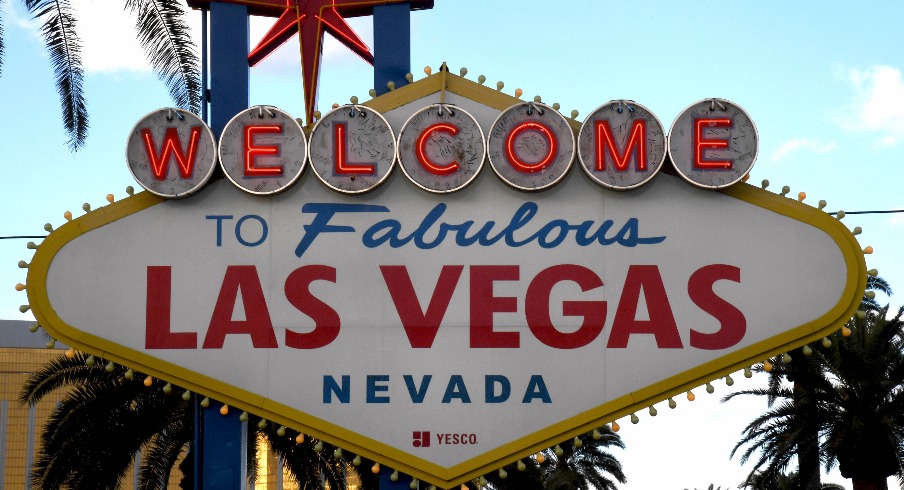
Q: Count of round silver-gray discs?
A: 7